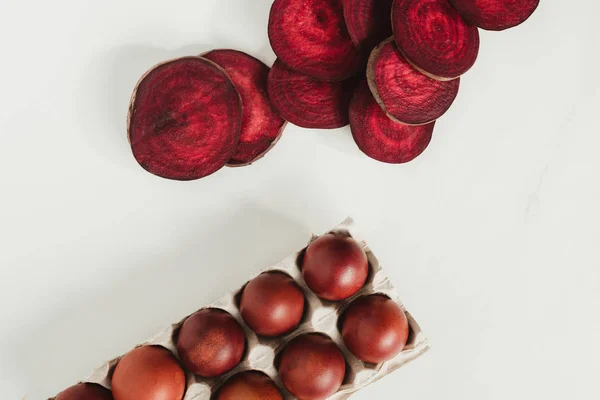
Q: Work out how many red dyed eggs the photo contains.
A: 8